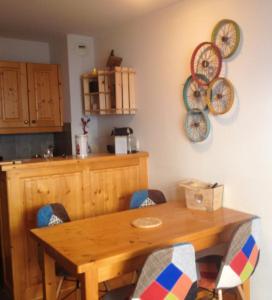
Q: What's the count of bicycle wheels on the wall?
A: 5